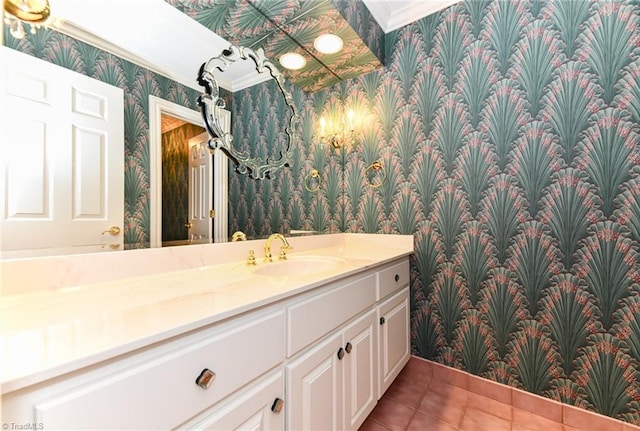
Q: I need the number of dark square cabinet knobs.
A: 6